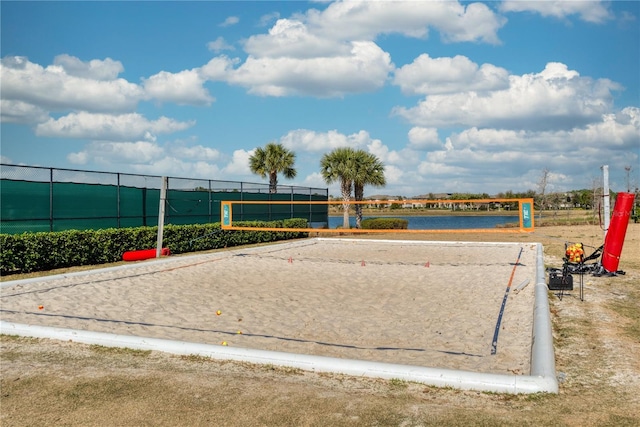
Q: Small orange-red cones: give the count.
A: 3